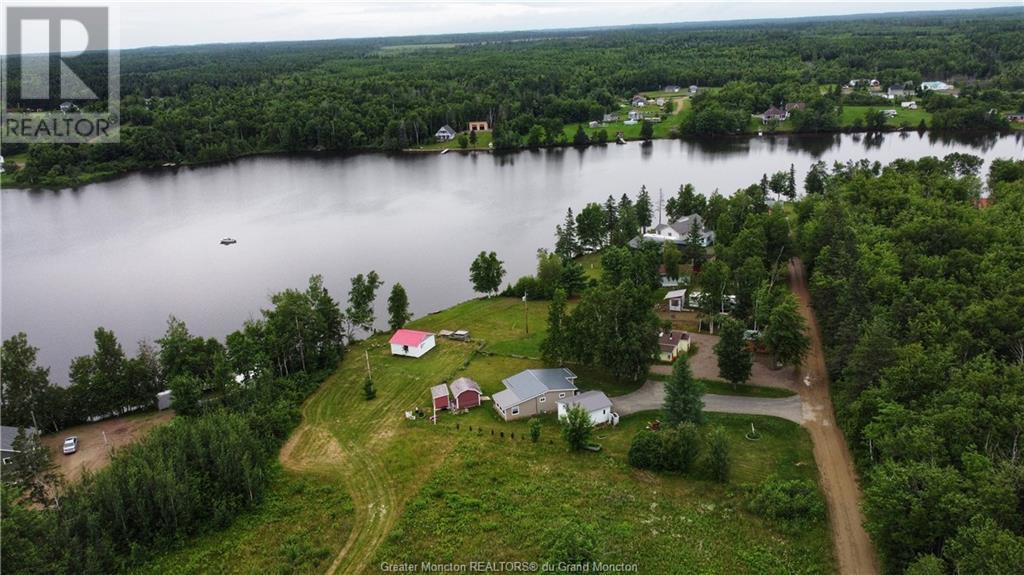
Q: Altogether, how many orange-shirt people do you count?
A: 0